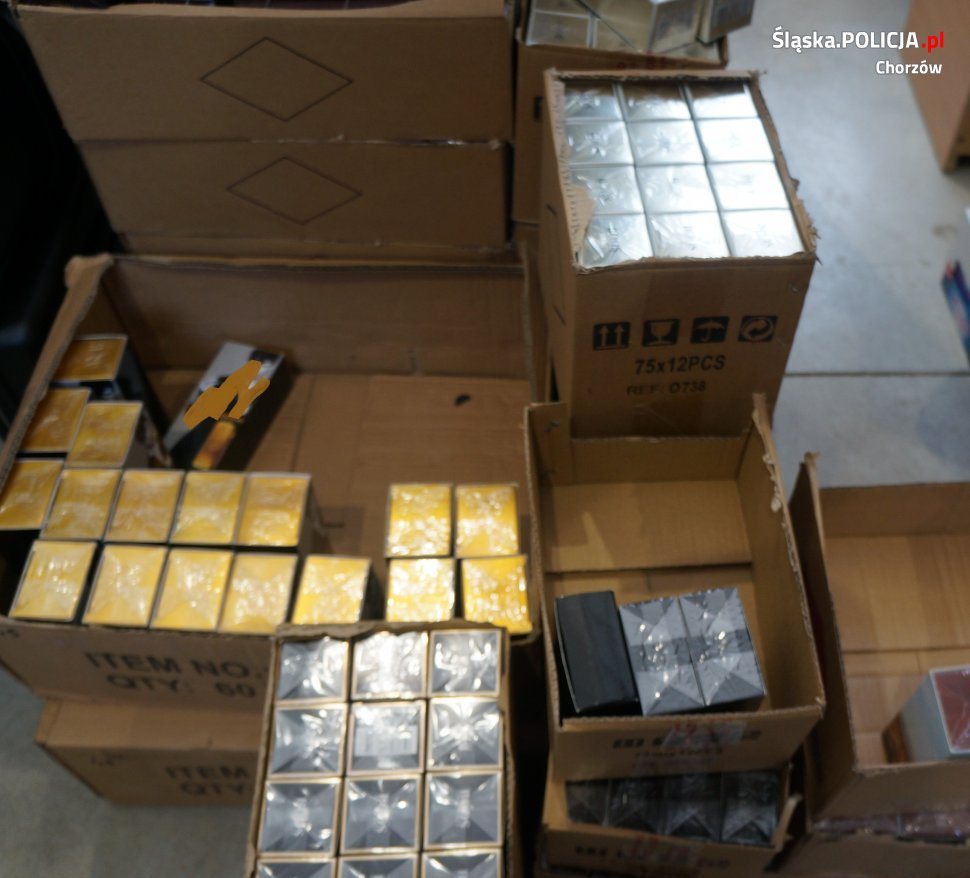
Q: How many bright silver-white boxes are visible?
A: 12